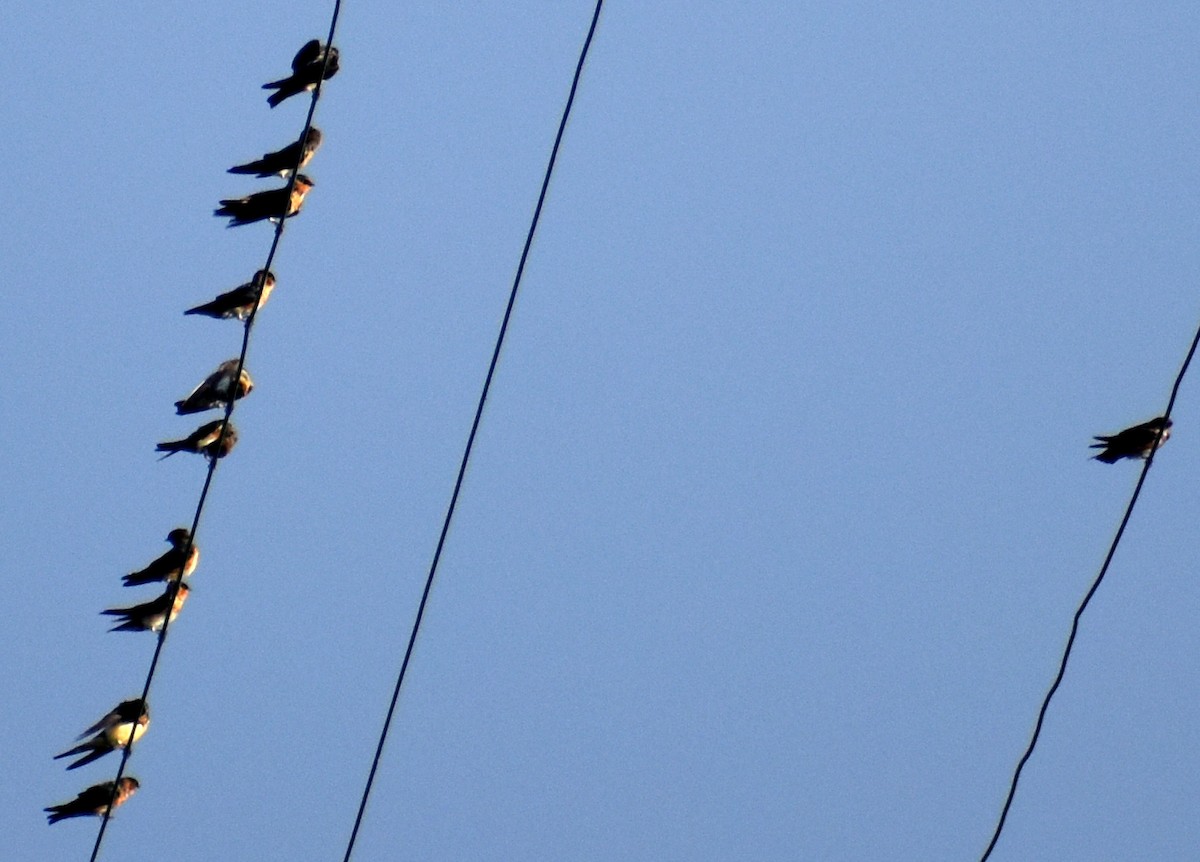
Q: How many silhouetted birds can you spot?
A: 11